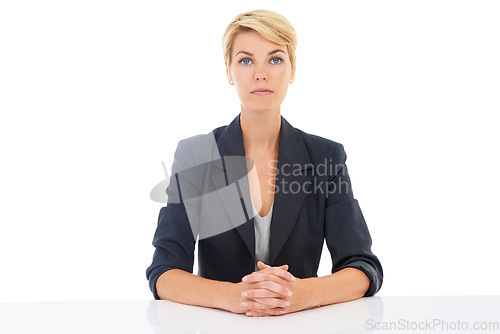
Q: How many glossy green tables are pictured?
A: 0